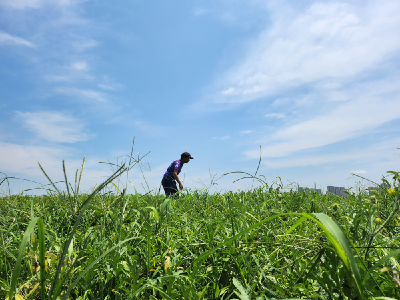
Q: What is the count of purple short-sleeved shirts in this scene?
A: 1